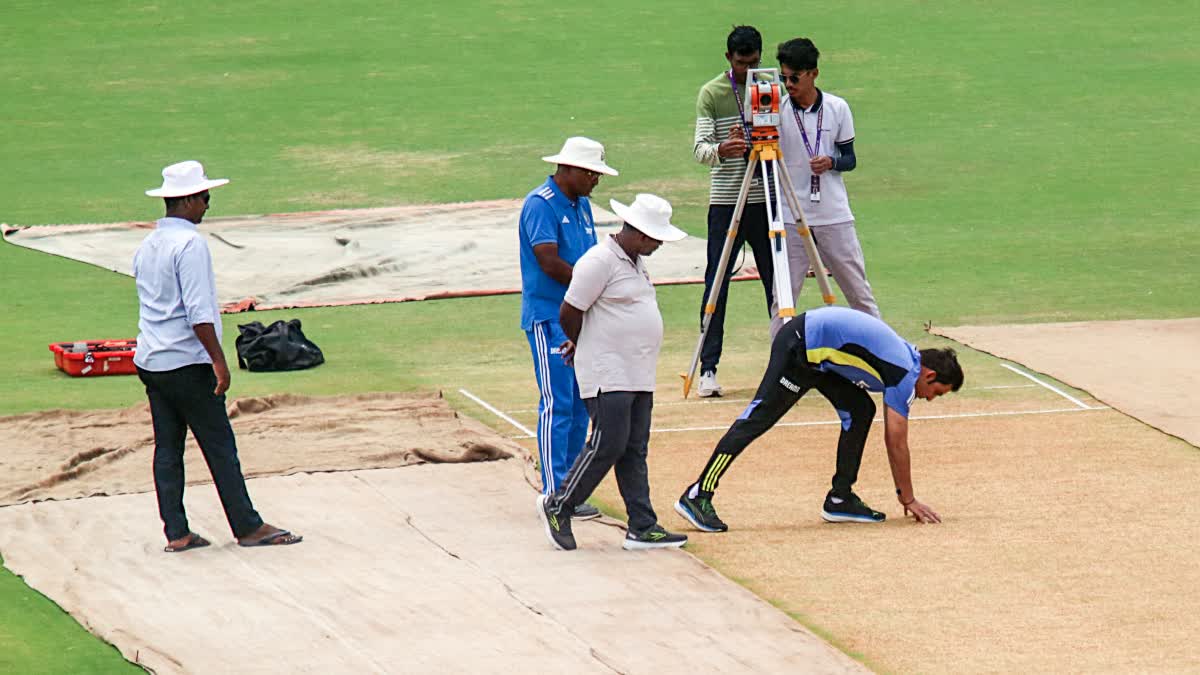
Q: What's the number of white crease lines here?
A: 4